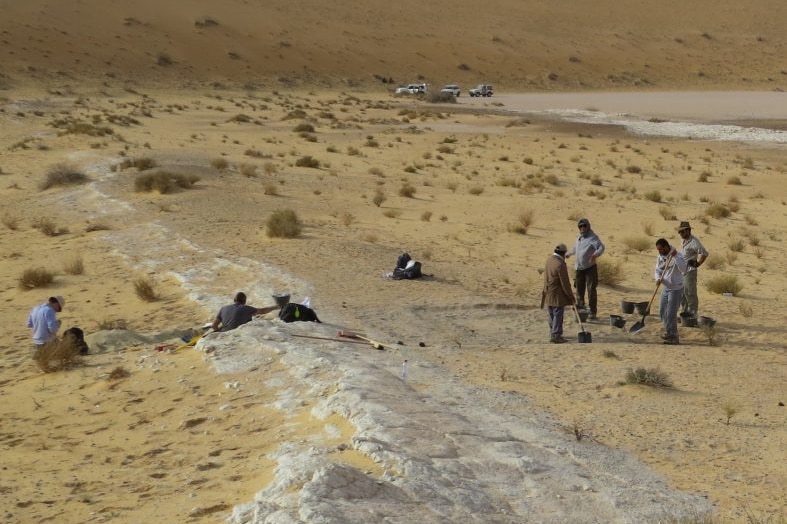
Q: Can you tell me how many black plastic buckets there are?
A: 7